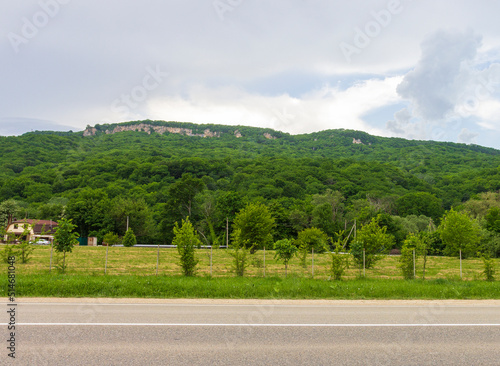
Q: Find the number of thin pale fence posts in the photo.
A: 9